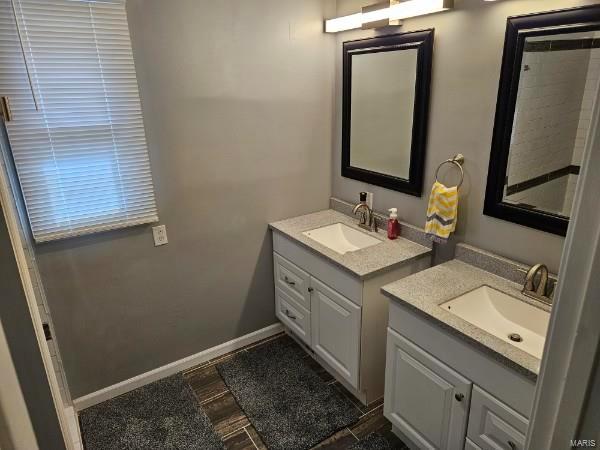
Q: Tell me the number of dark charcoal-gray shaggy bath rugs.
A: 3